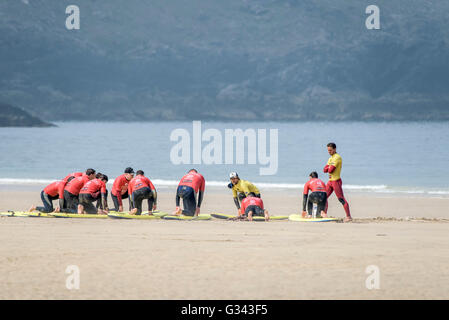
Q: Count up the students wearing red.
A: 9